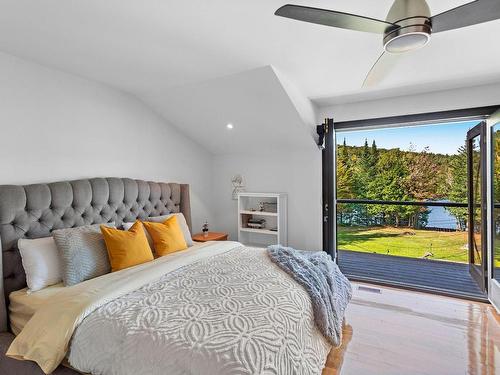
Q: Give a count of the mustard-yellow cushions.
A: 2